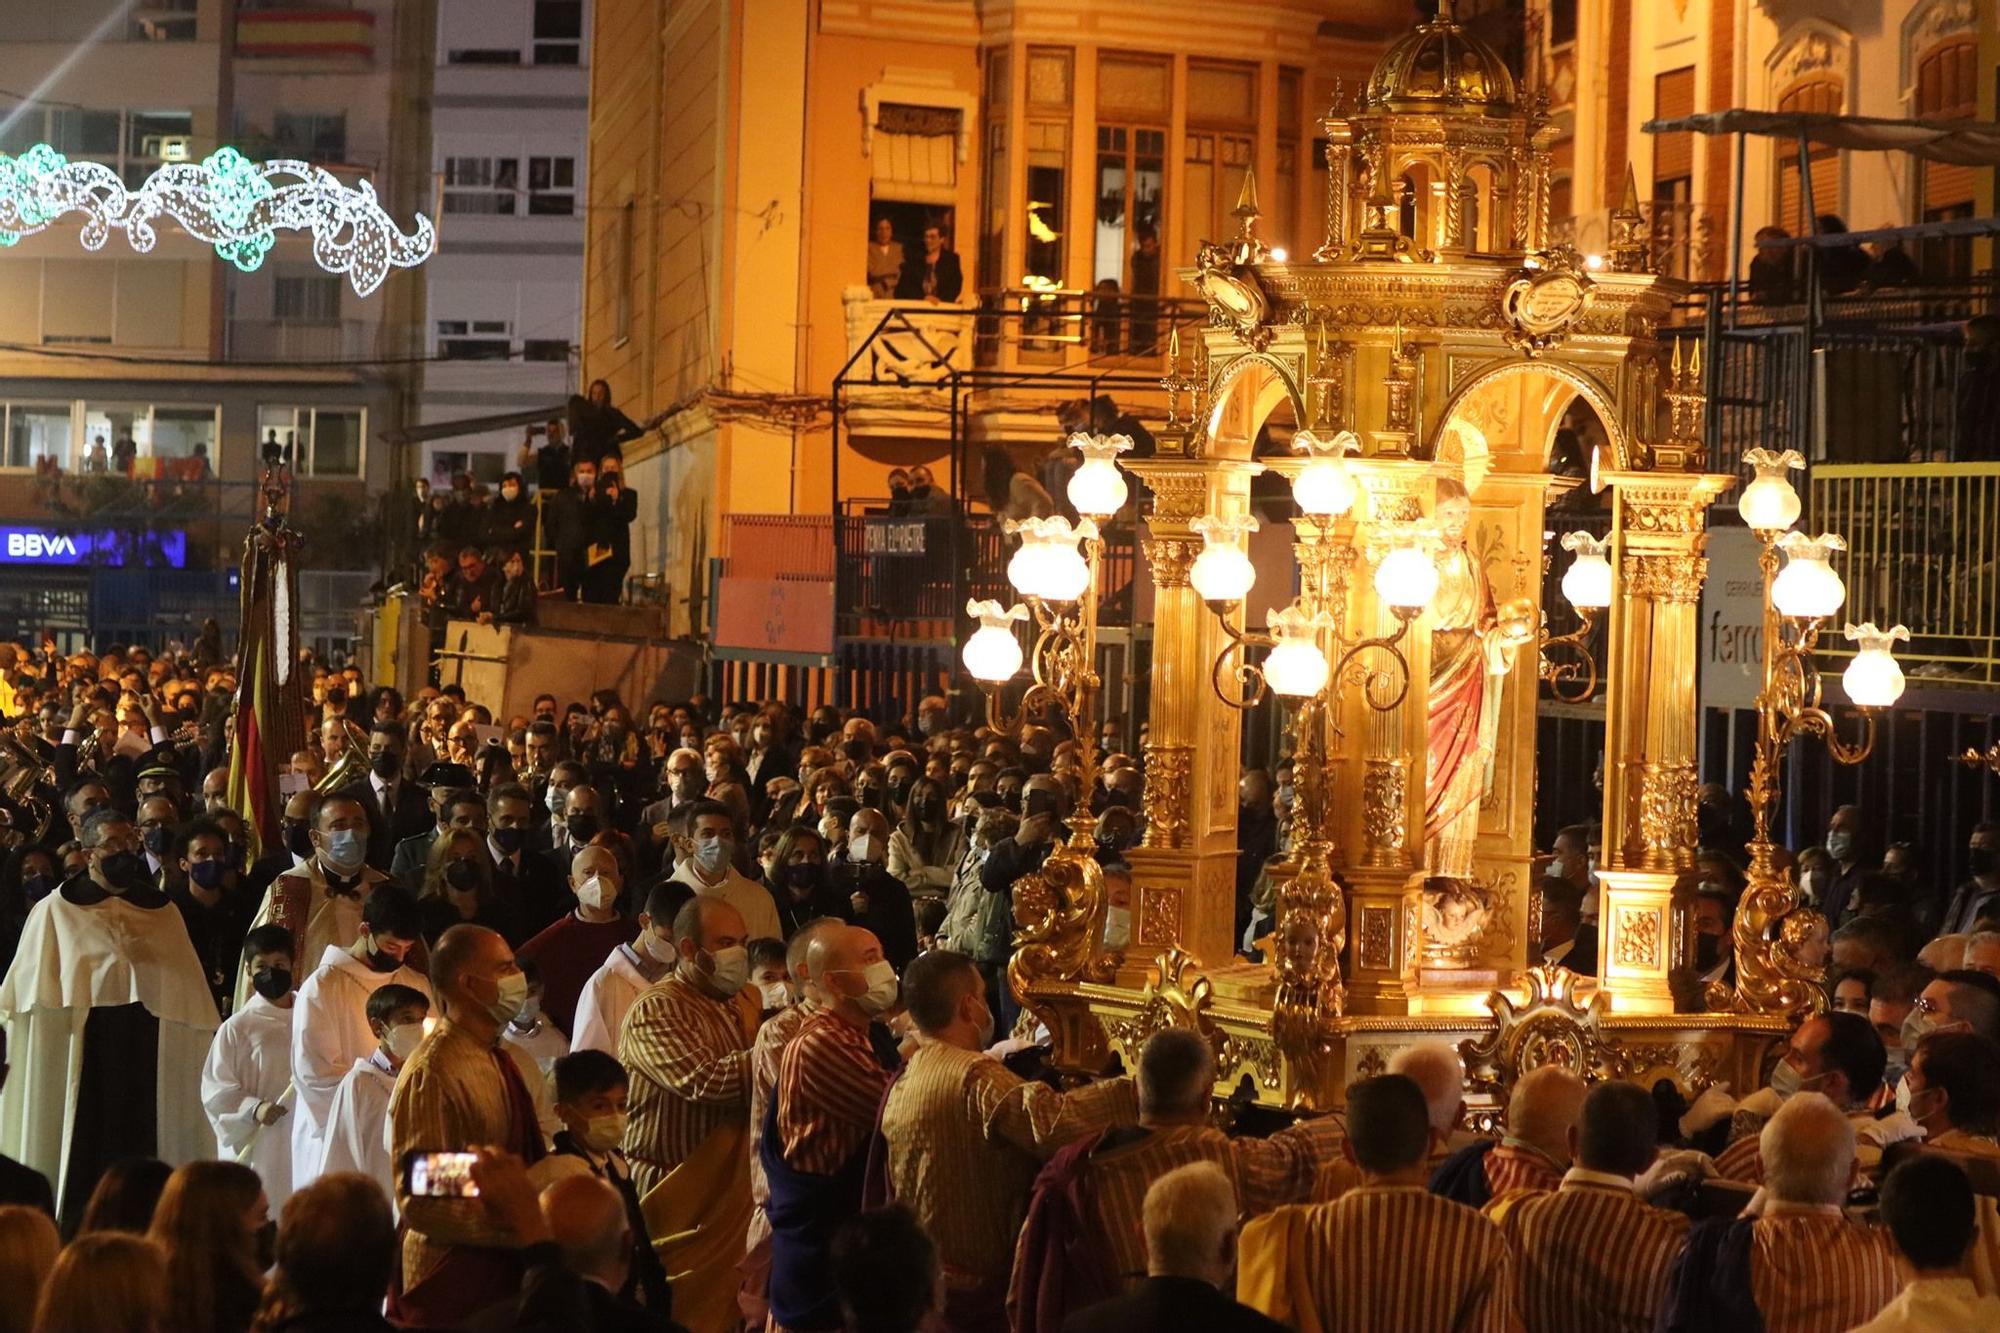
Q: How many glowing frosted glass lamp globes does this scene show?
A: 12